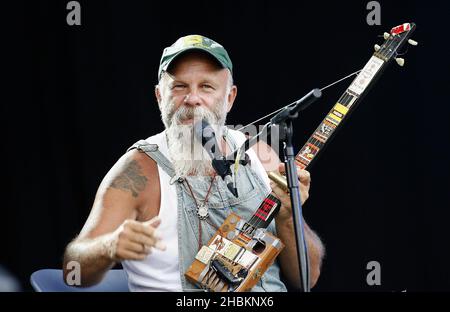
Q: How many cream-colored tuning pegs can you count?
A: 4